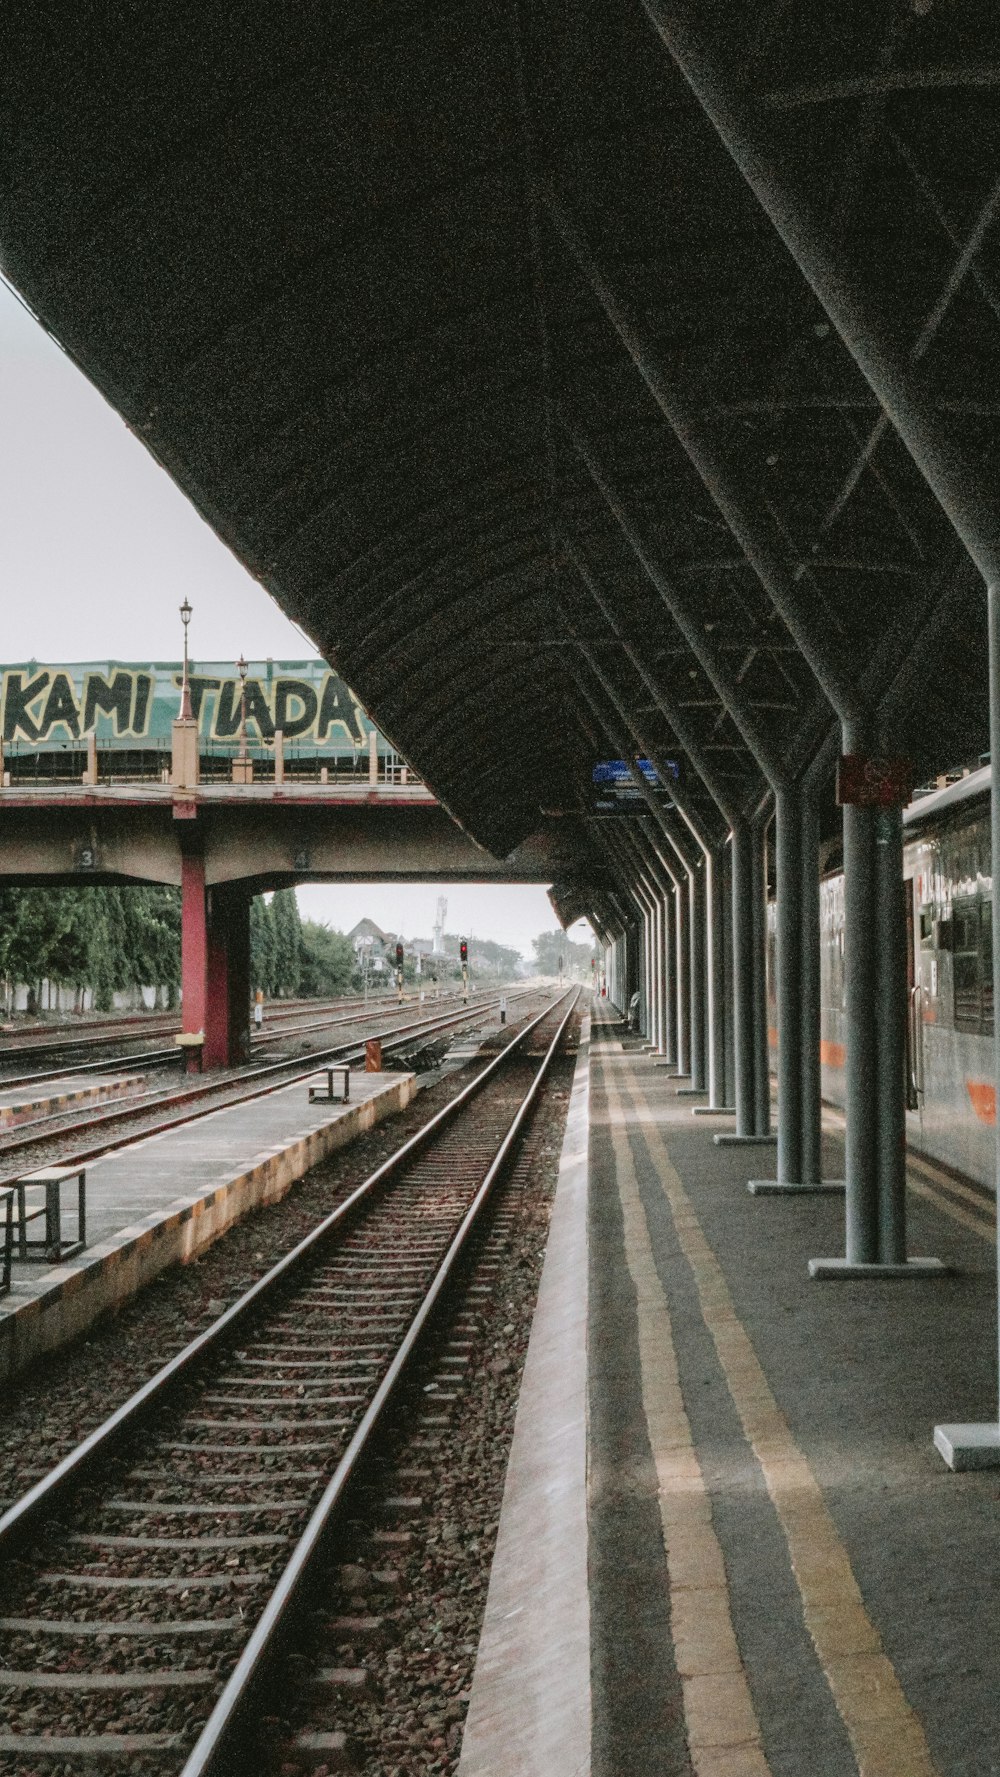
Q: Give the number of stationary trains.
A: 1